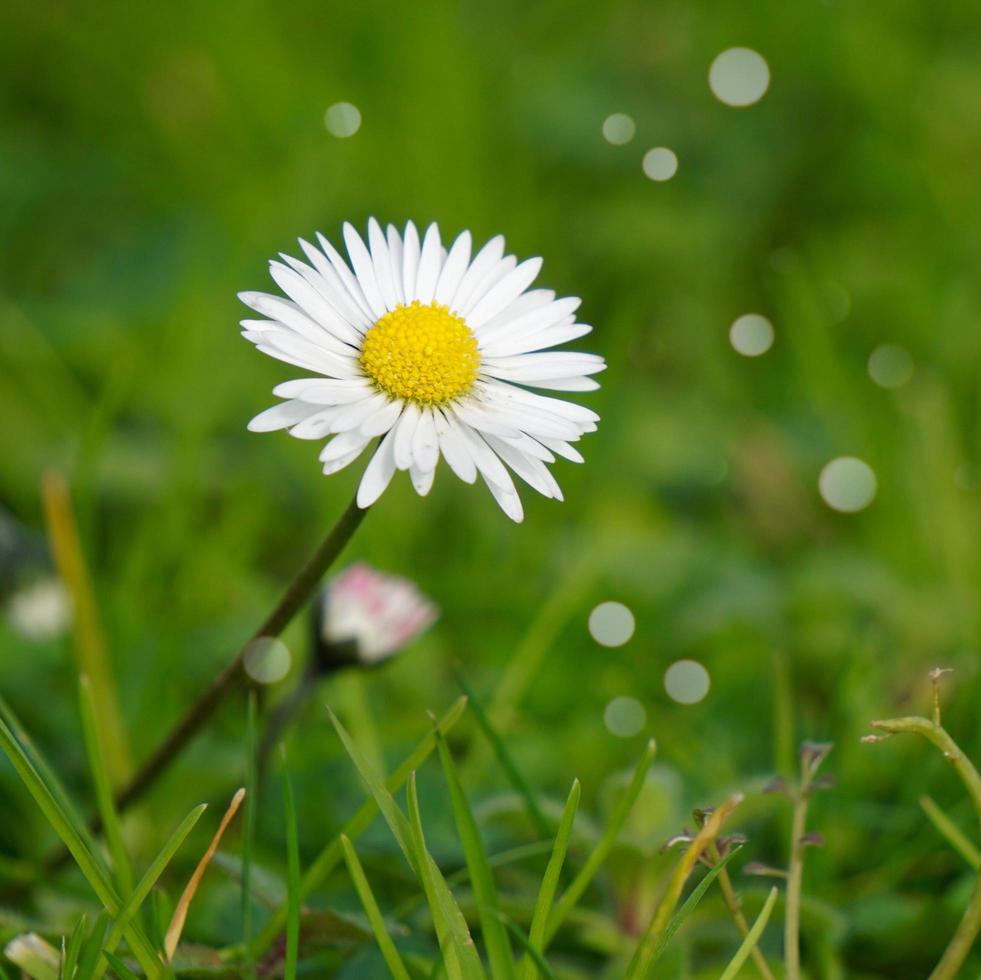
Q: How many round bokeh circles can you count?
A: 11